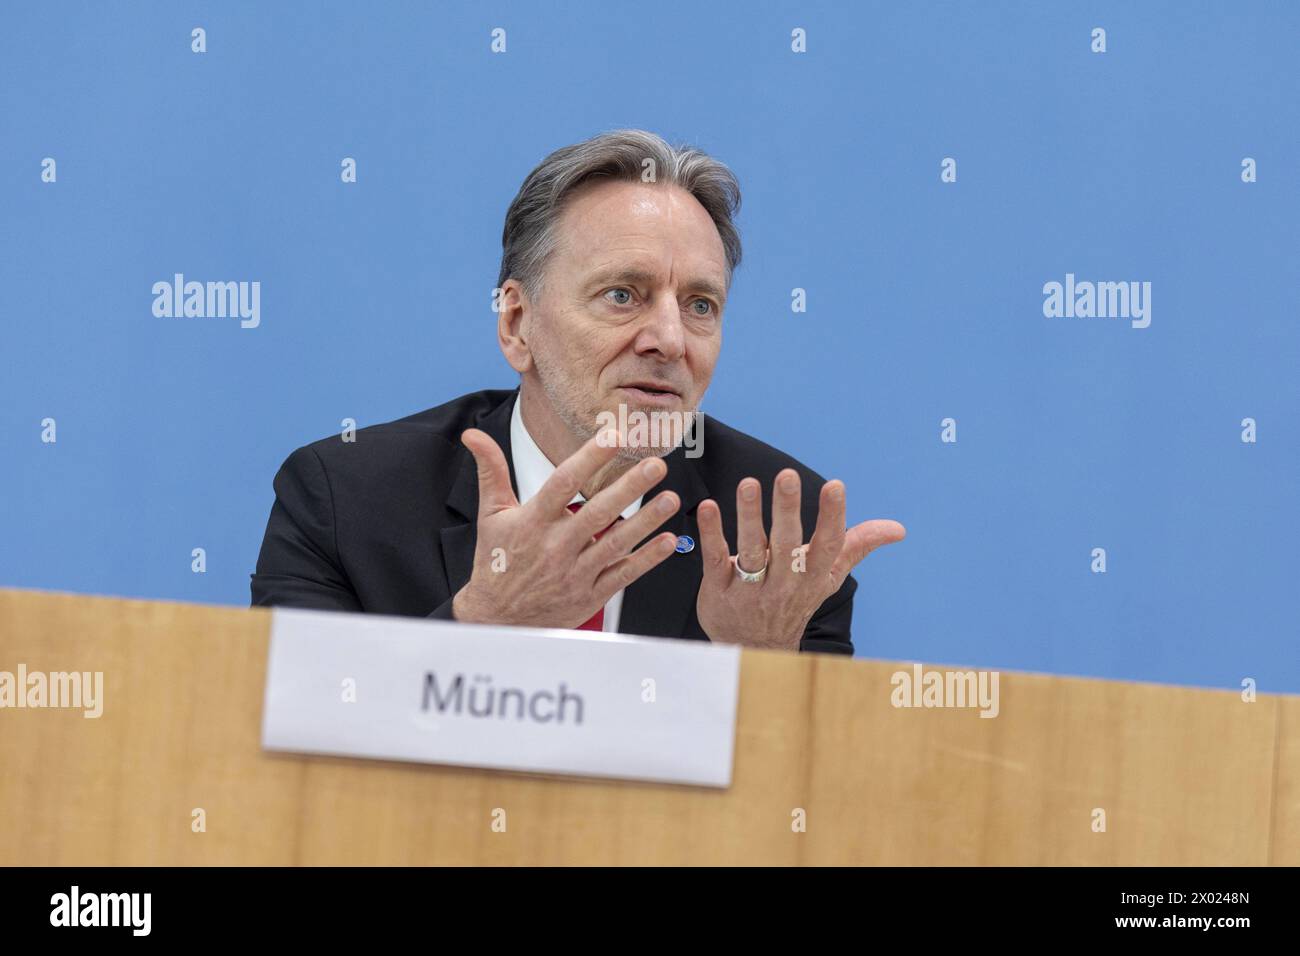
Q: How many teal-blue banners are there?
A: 0